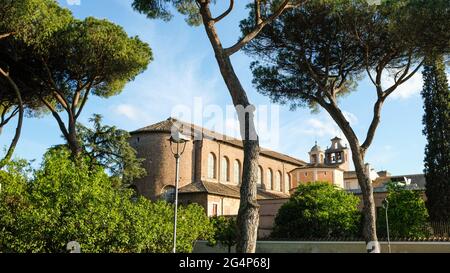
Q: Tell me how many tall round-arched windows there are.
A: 7